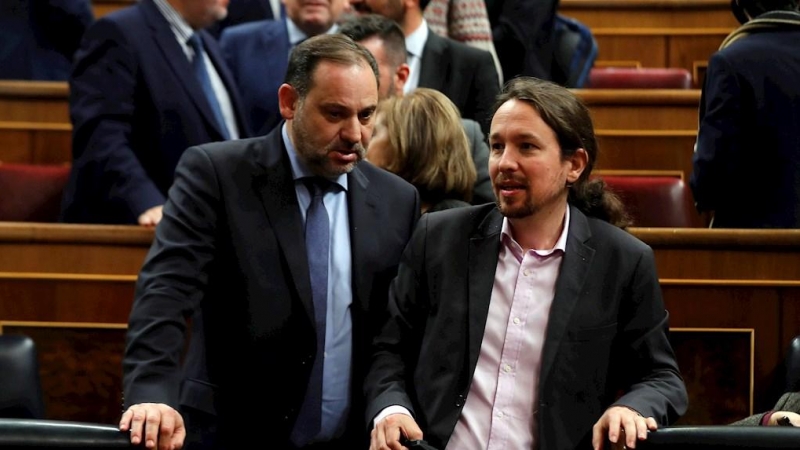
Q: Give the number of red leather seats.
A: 3